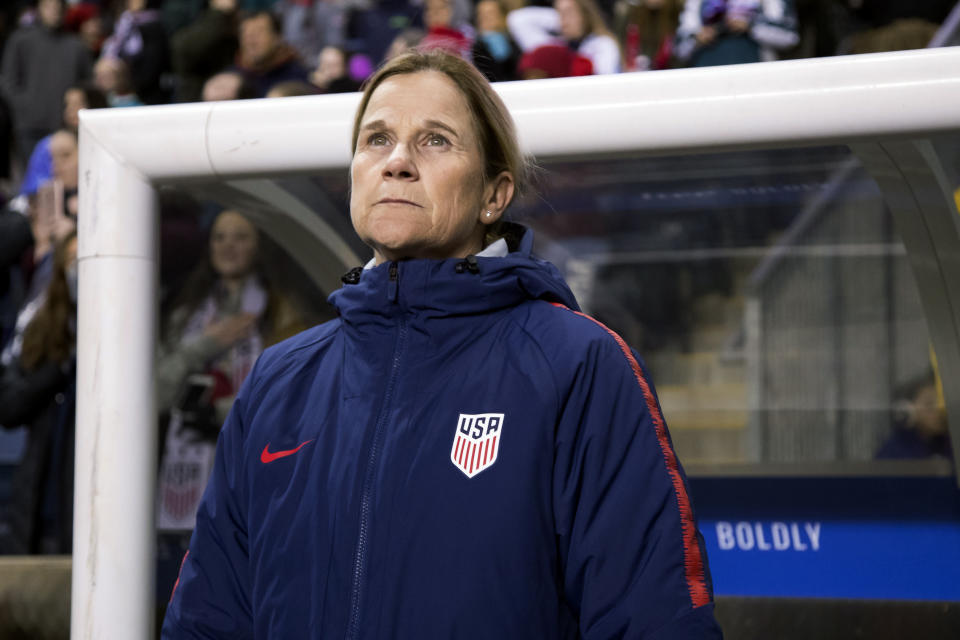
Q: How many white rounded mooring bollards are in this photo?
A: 0